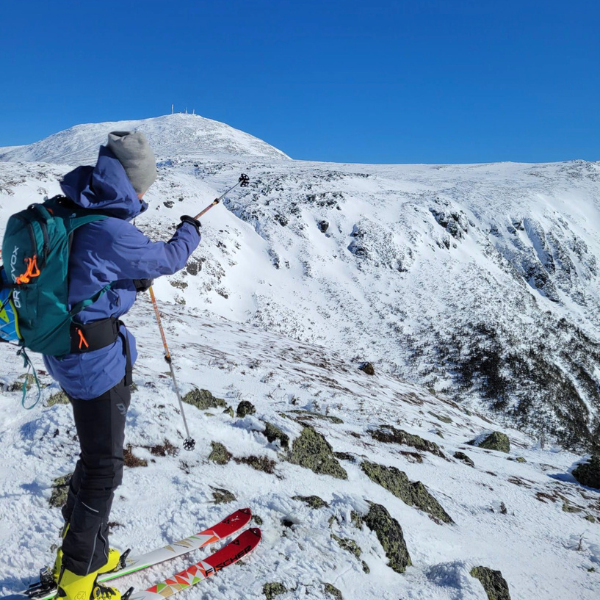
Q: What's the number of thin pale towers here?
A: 3